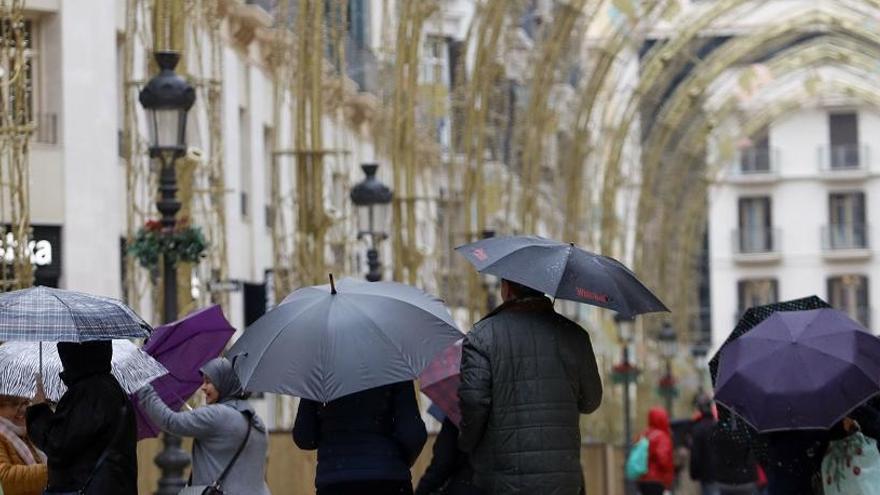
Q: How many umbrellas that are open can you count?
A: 8